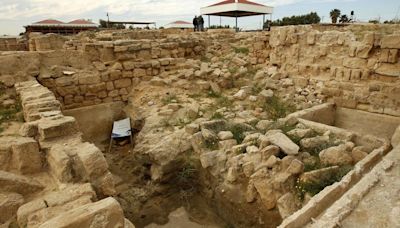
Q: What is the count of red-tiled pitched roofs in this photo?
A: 4